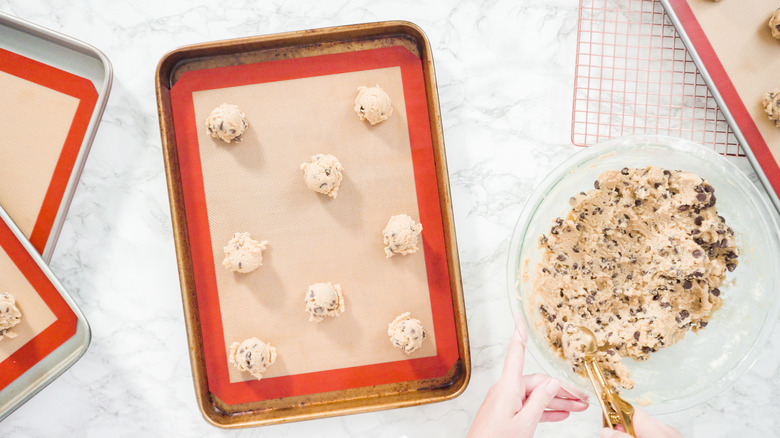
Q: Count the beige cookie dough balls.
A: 11